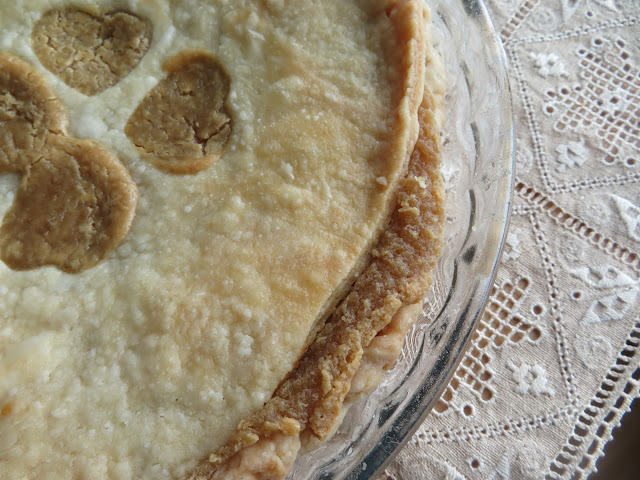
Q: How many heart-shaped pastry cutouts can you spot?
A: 4